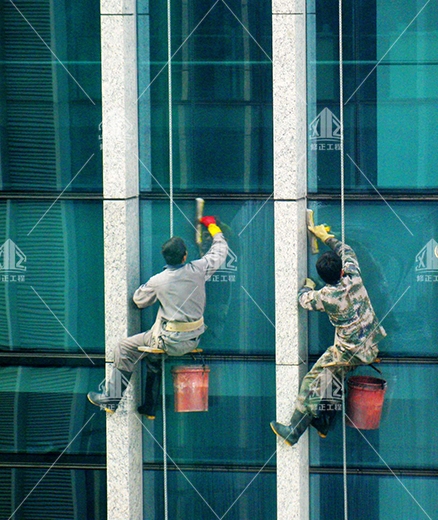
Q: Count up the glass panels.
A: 12